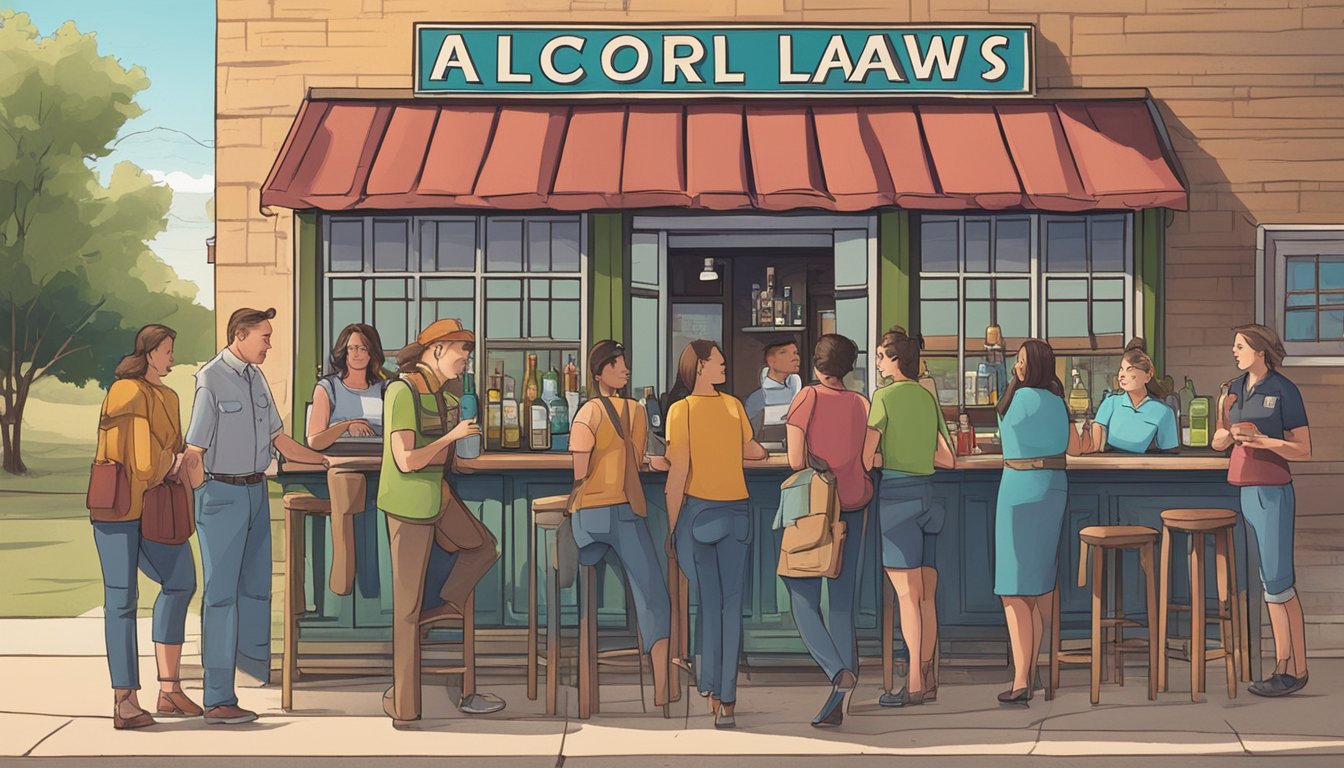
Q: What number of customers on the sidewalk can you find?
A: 9